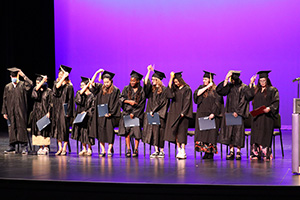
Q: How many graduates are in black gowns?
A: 11